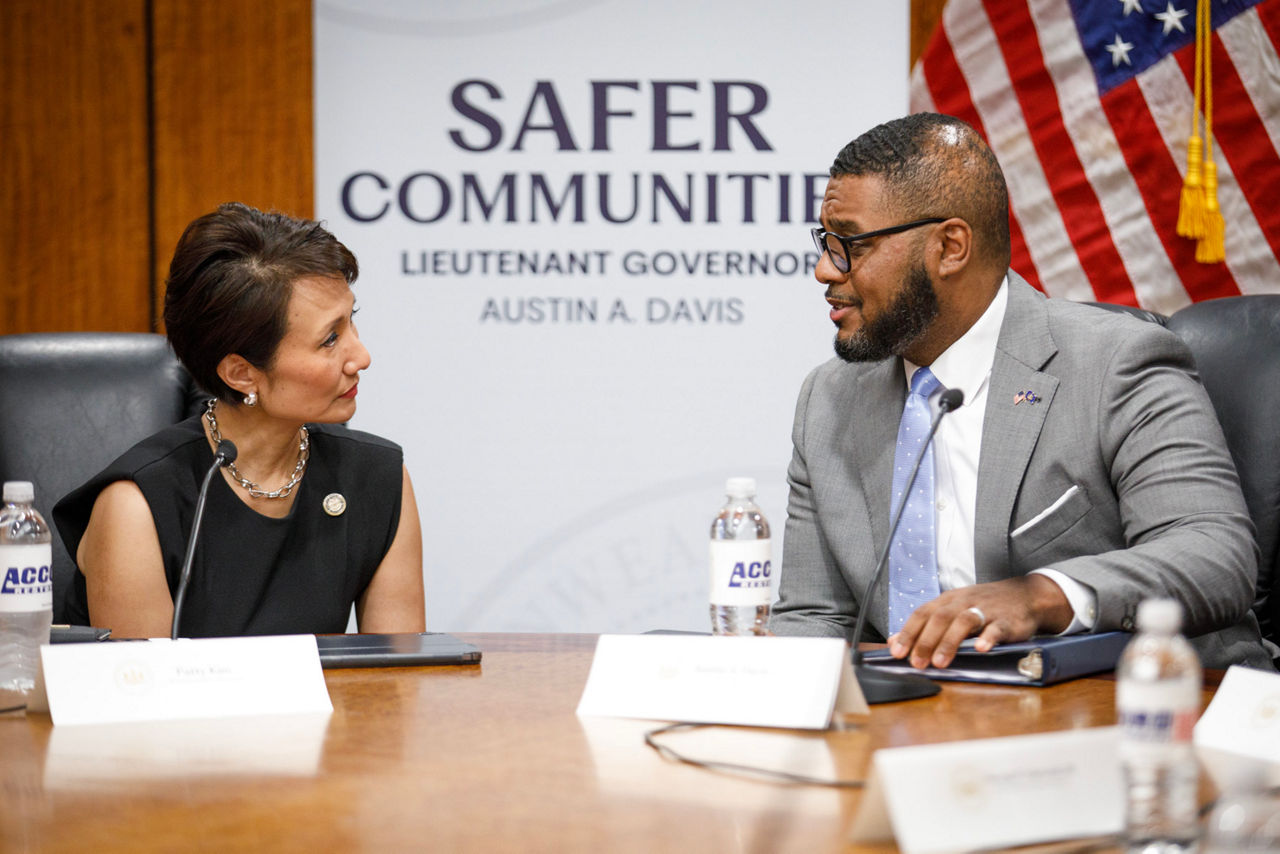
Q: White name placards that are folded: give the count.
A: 4